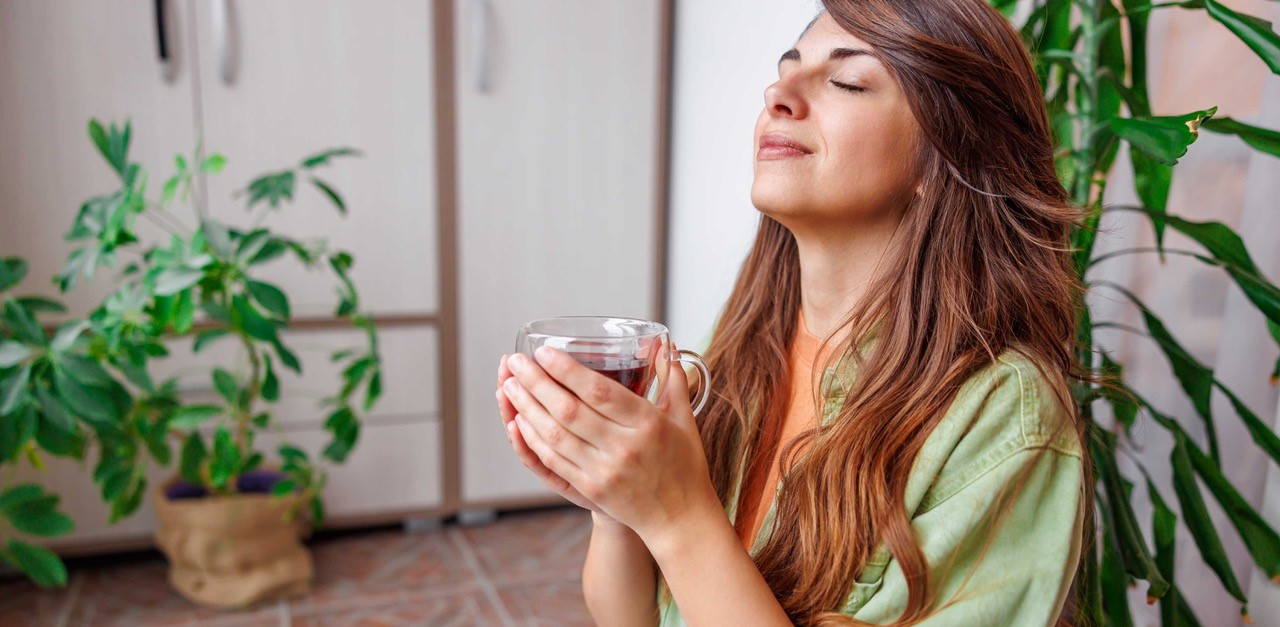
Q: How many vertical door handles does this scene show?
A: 3